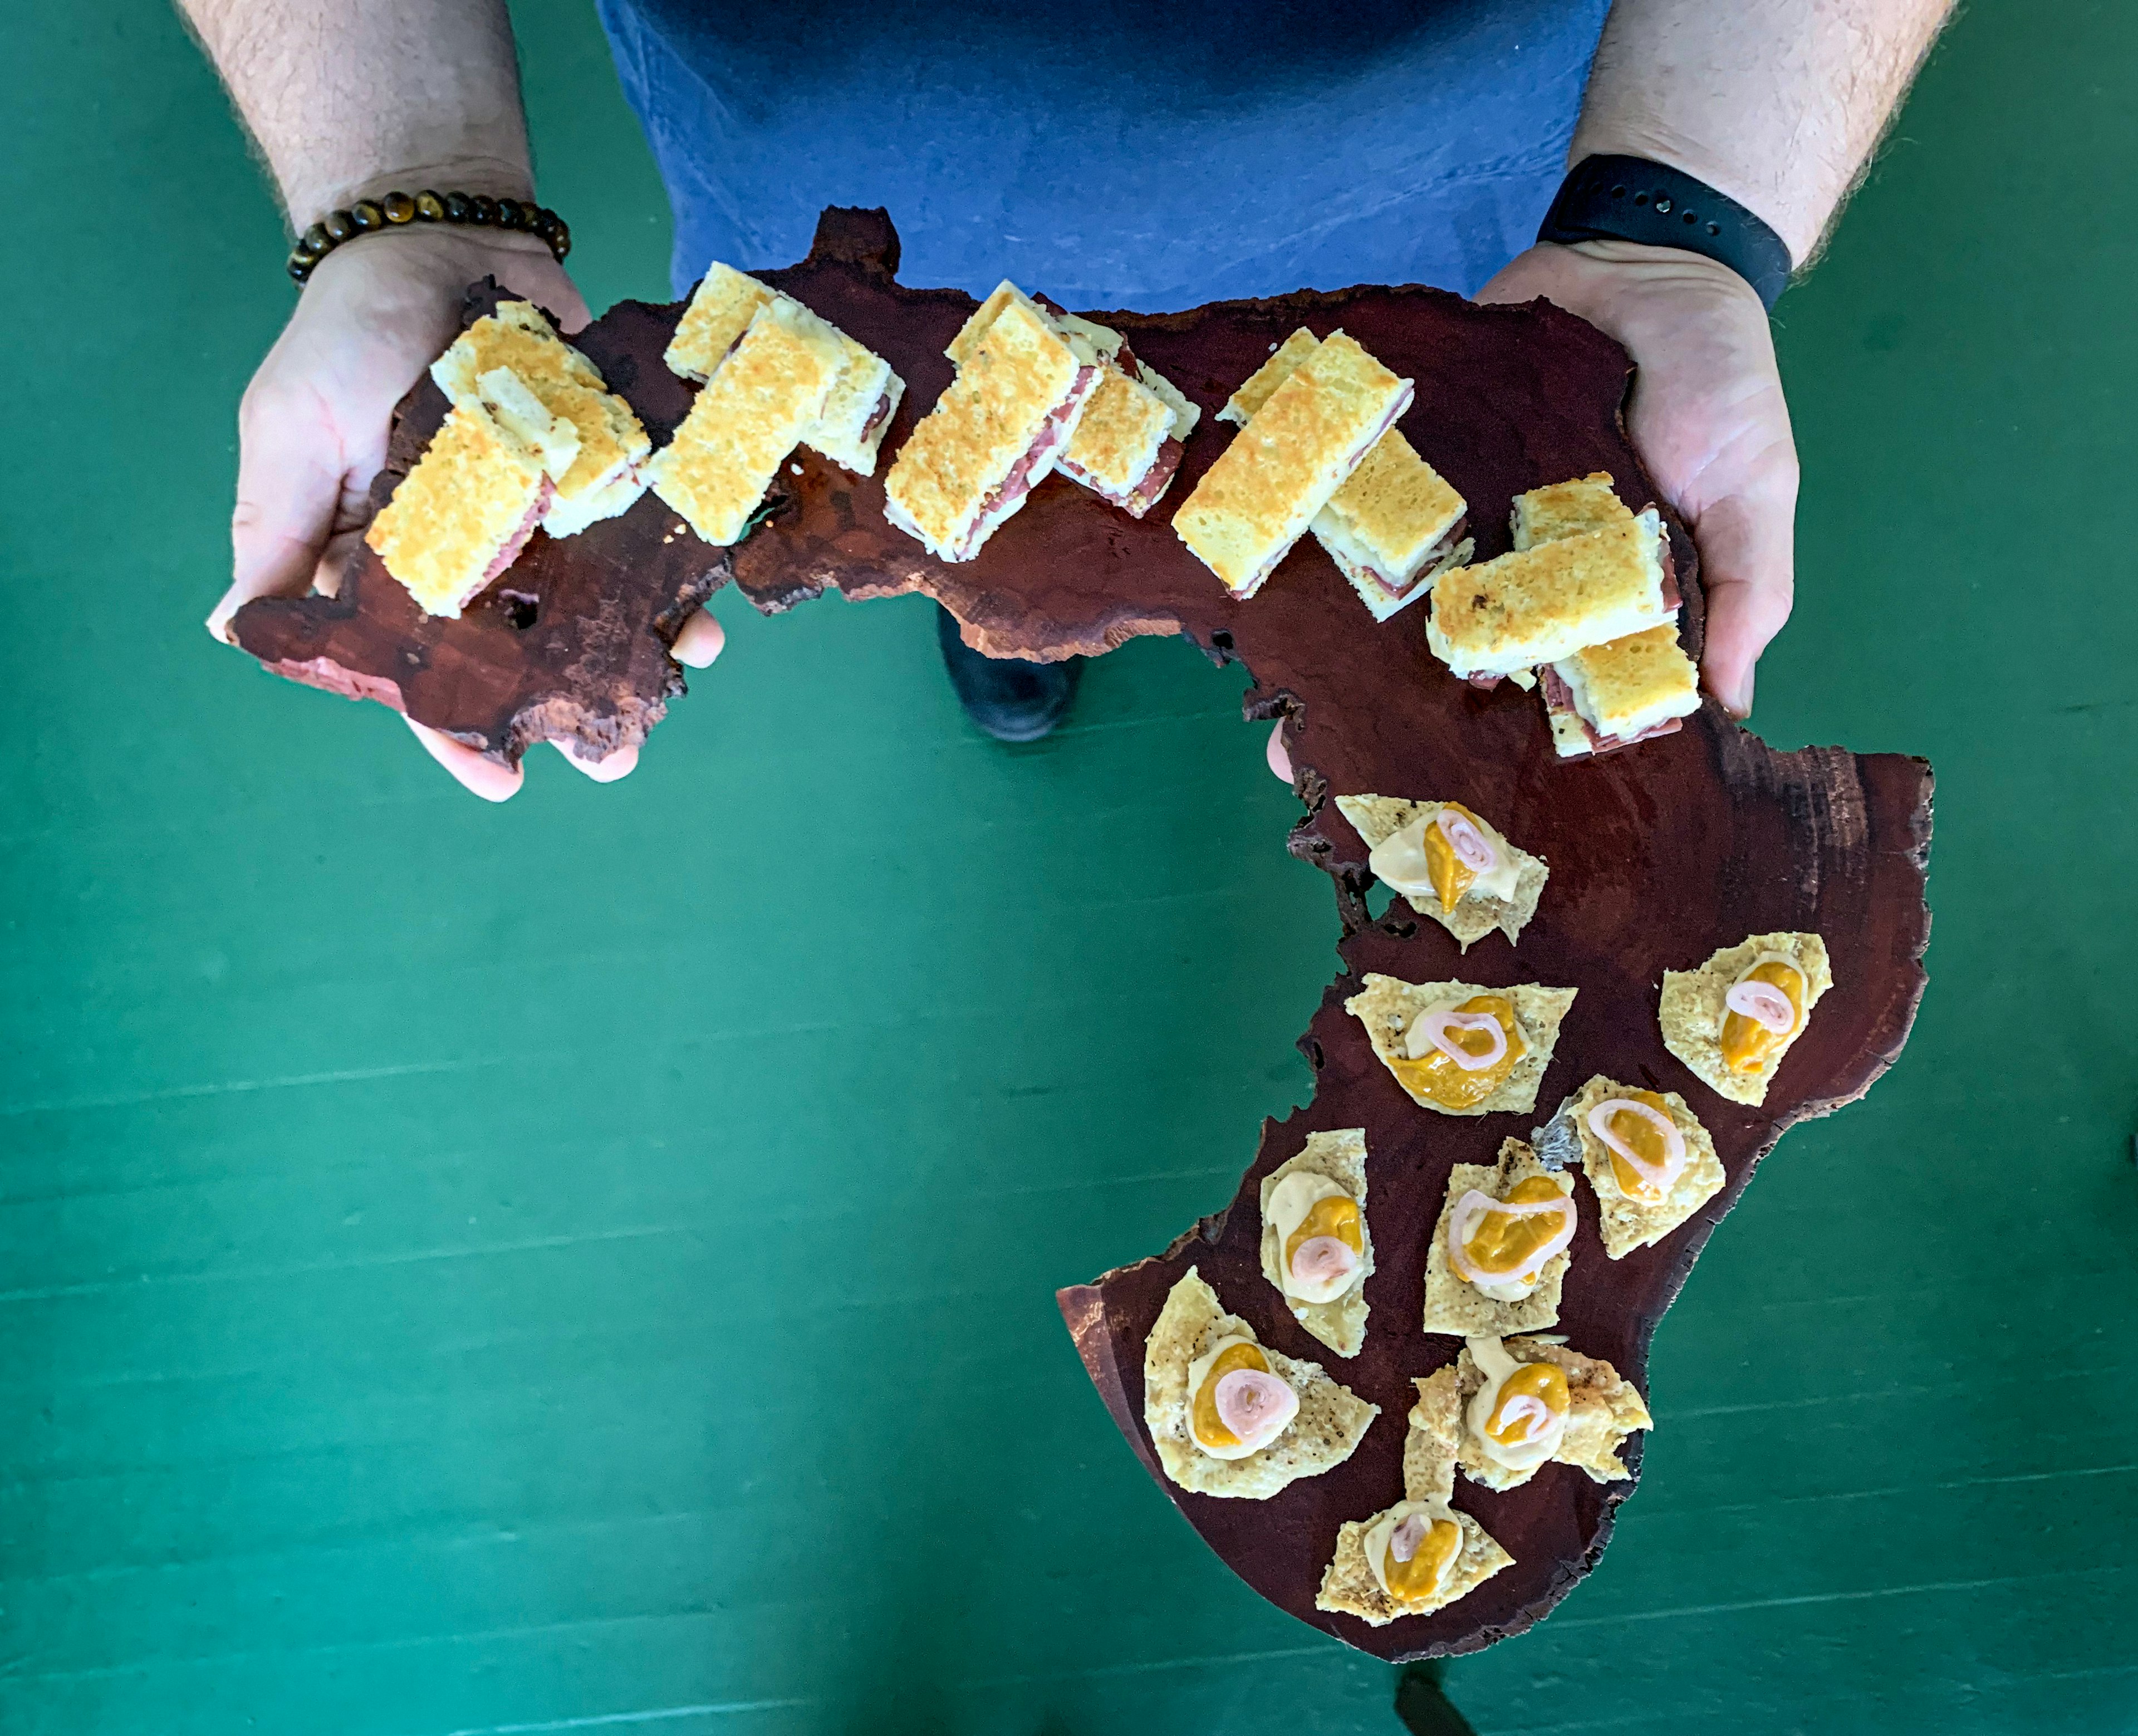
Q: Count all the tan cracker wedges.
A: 9